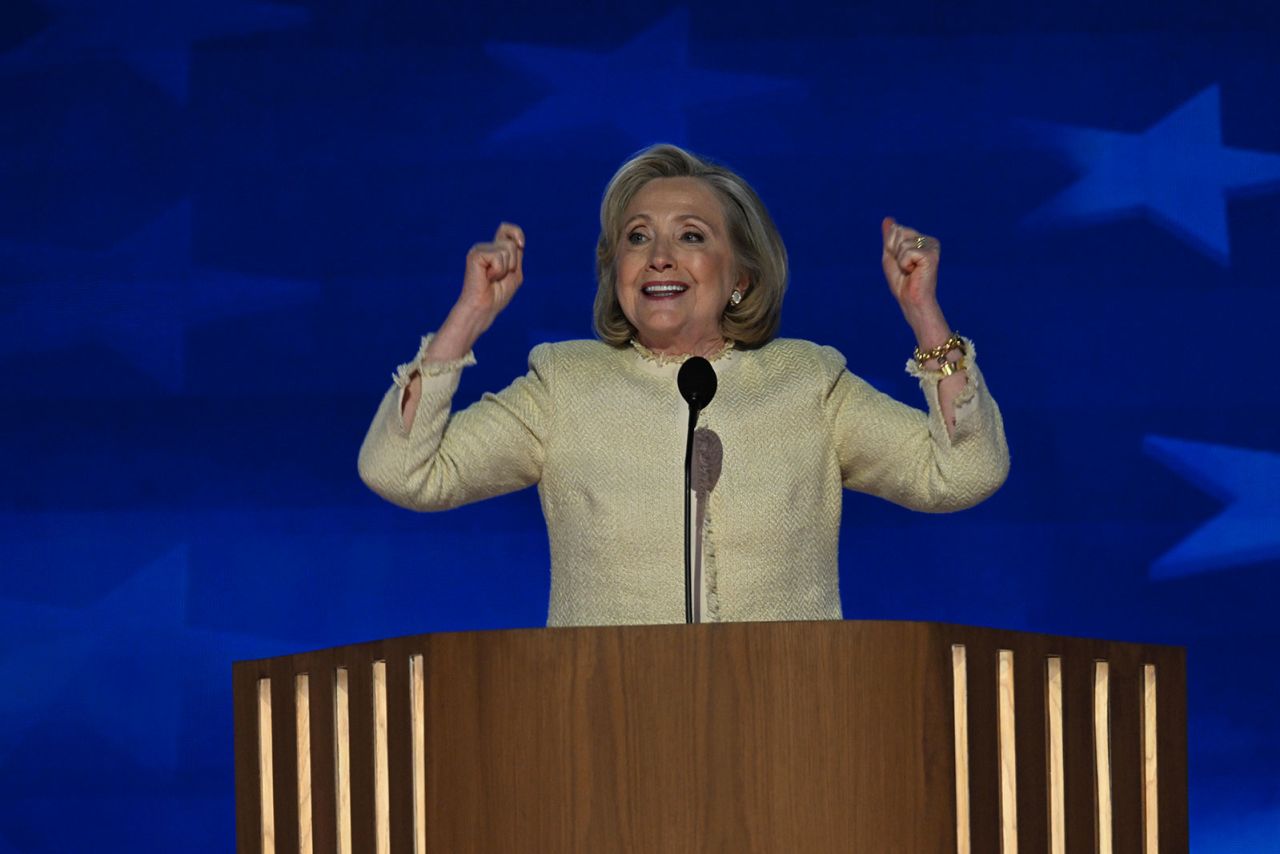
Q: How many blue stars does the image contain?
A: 6